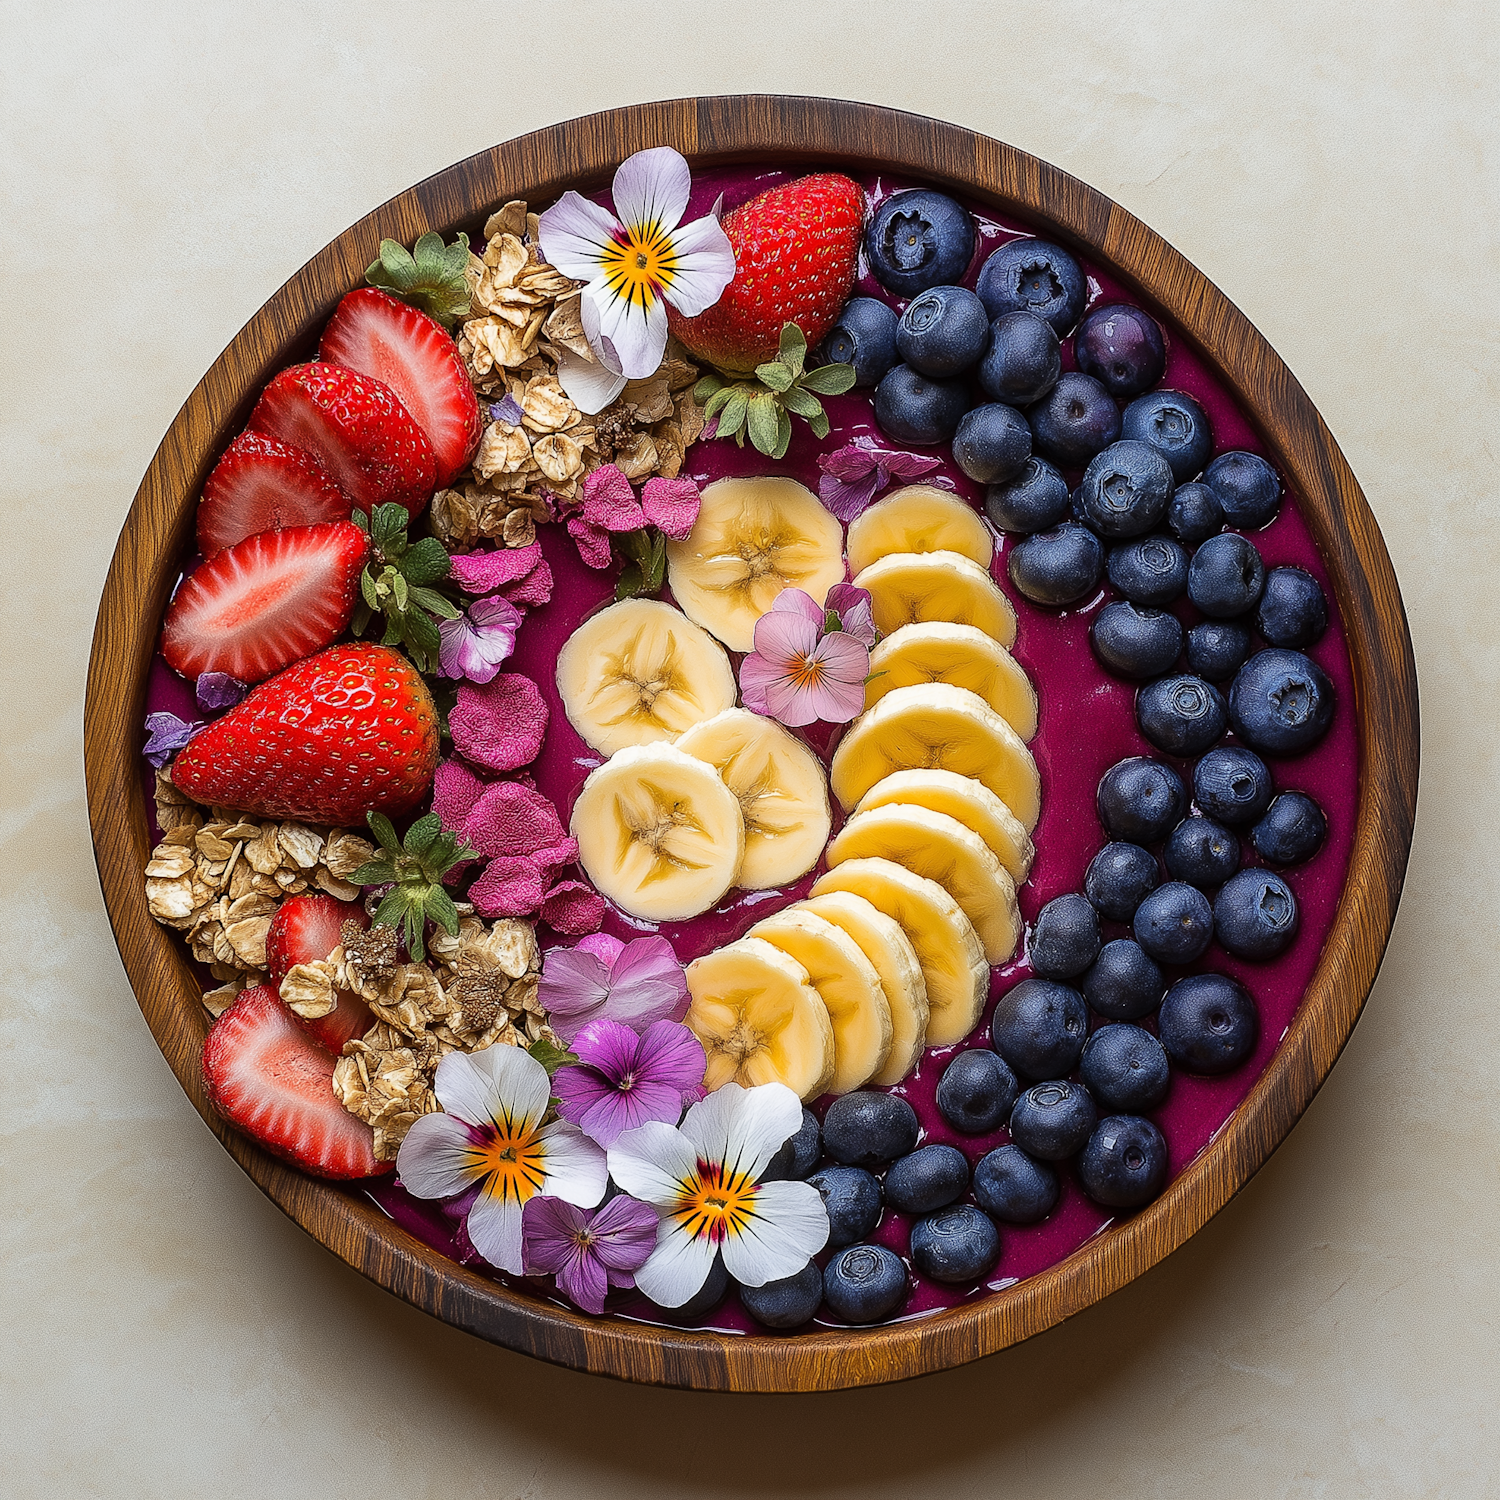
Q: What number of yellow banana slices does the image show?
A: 14